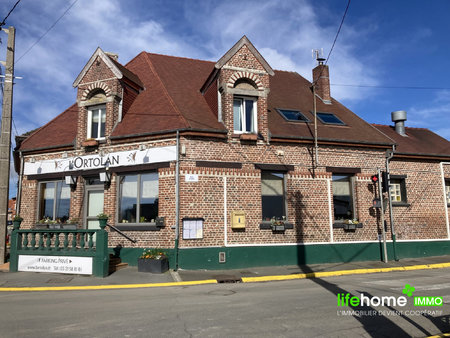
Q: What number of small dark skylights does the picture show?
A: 2